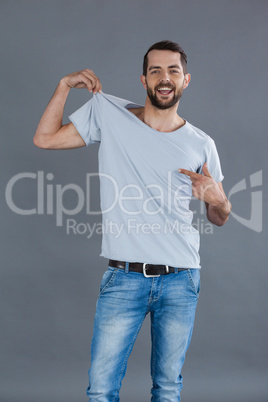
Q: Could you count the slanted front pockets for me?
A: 2